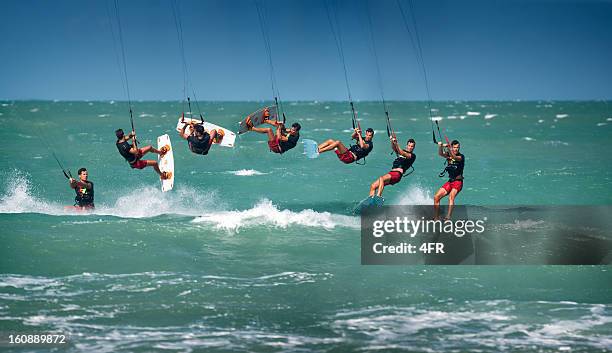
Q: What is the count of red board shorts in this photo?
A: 5